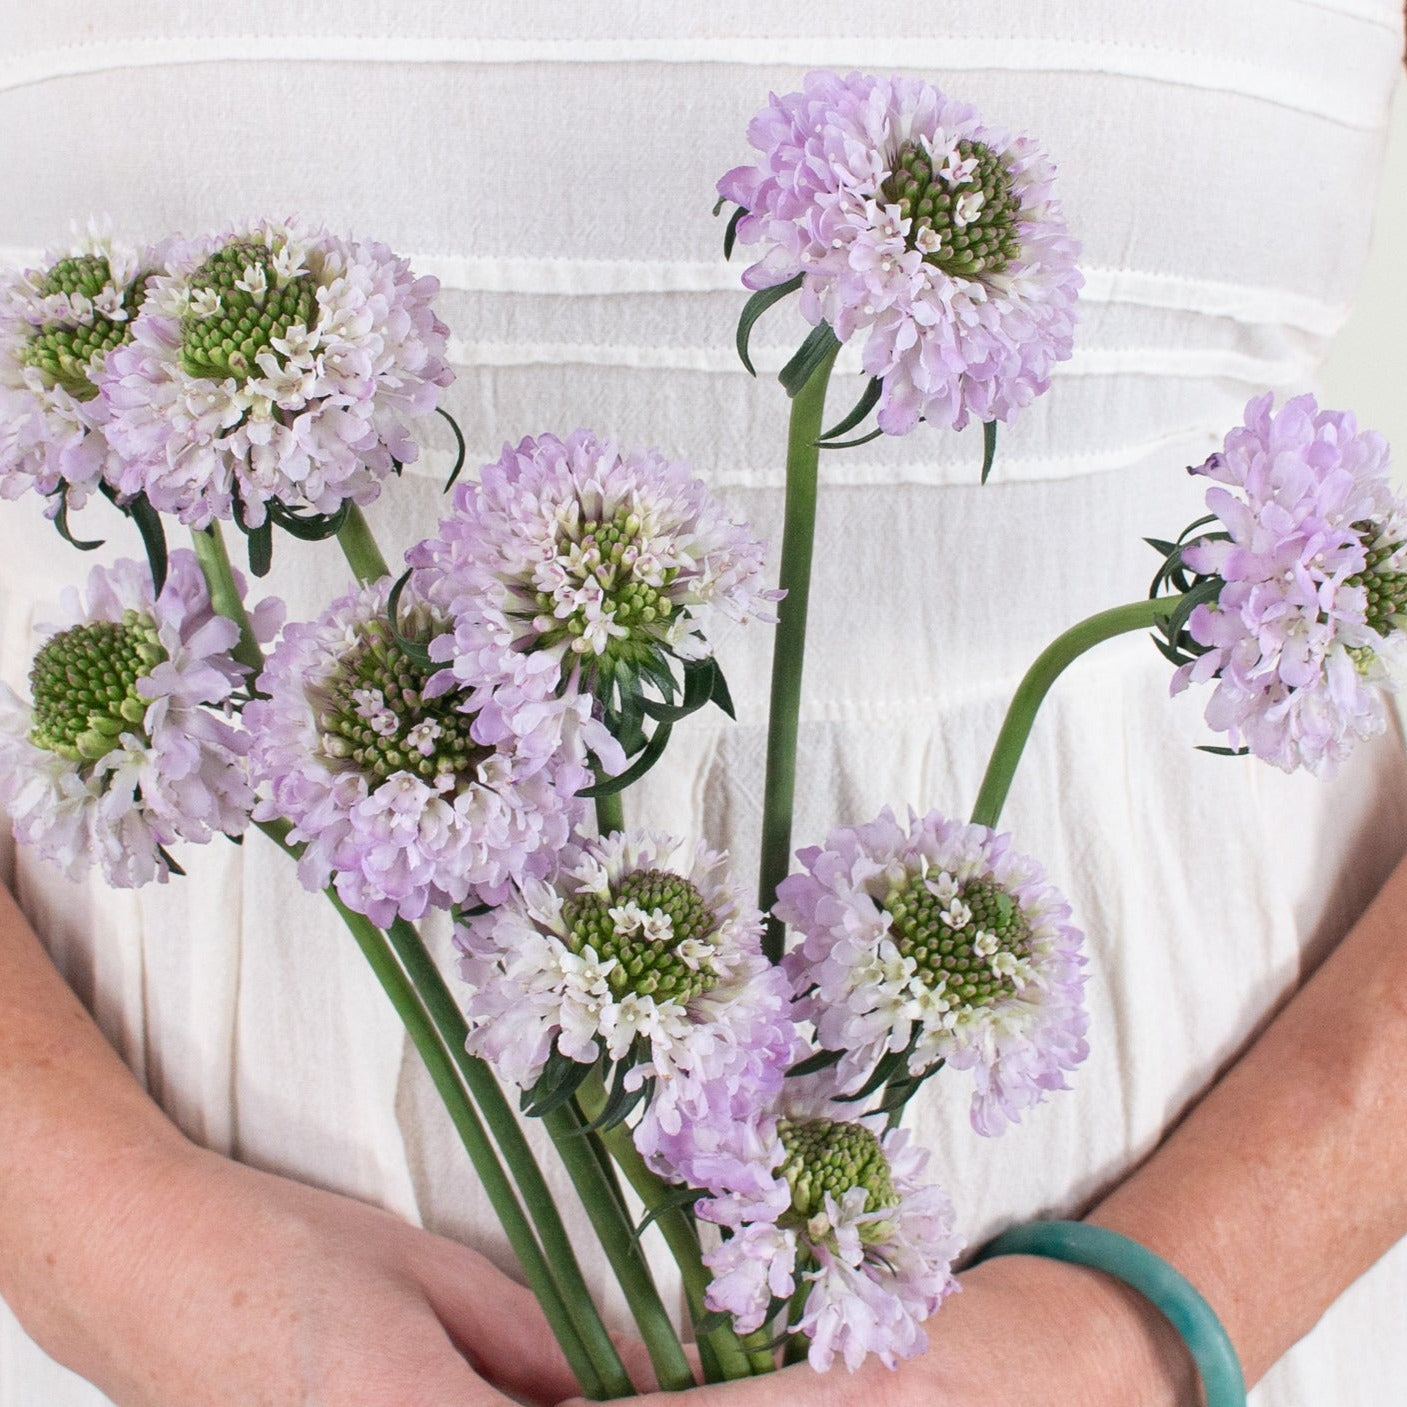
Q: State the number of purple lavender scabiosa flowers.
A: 10